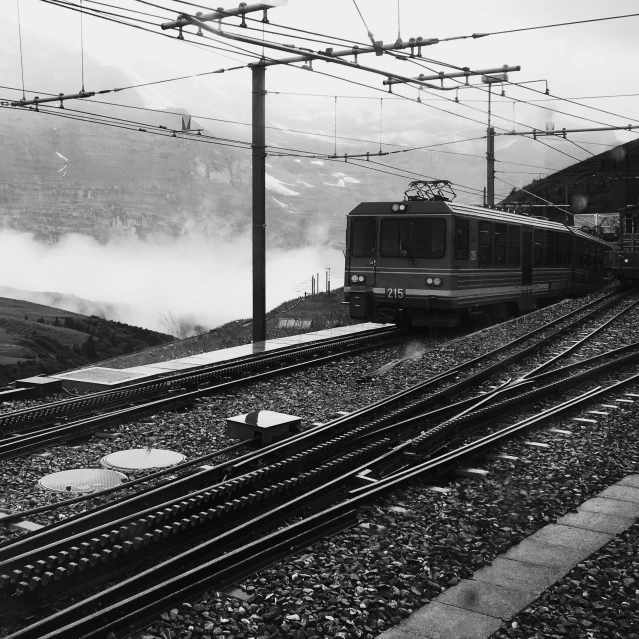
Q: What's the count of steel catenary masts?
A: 2